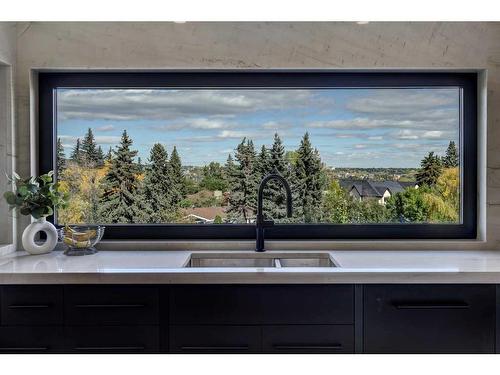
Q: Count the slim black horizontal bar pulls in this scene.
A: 7